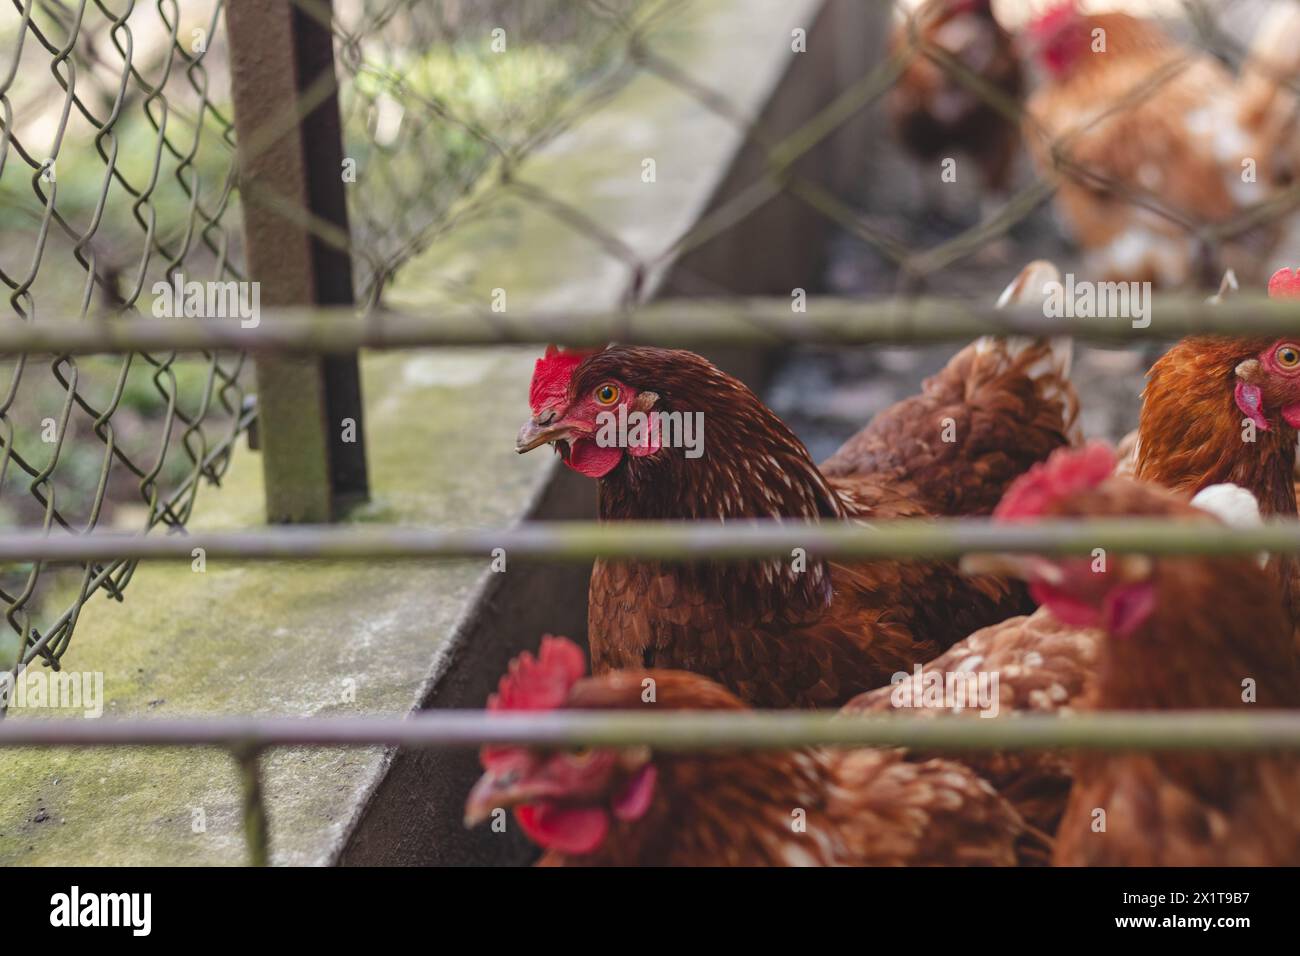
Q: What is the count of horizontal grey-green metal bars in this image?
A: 3